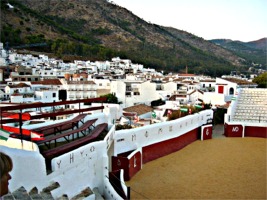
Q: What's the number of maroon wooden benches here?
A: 3